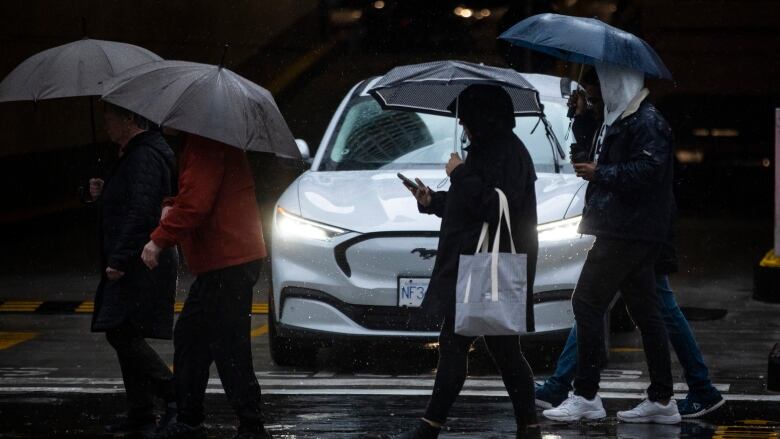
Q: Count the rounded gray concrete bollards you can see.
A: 0